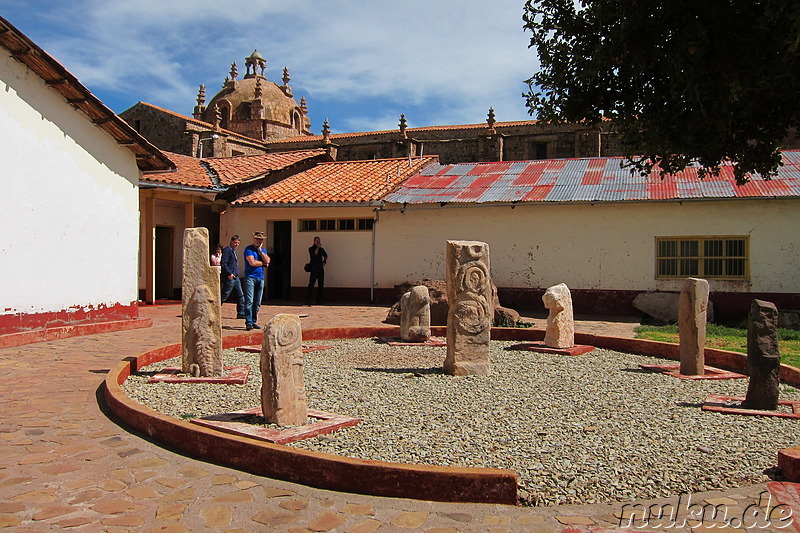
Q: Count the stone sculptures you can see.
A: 7